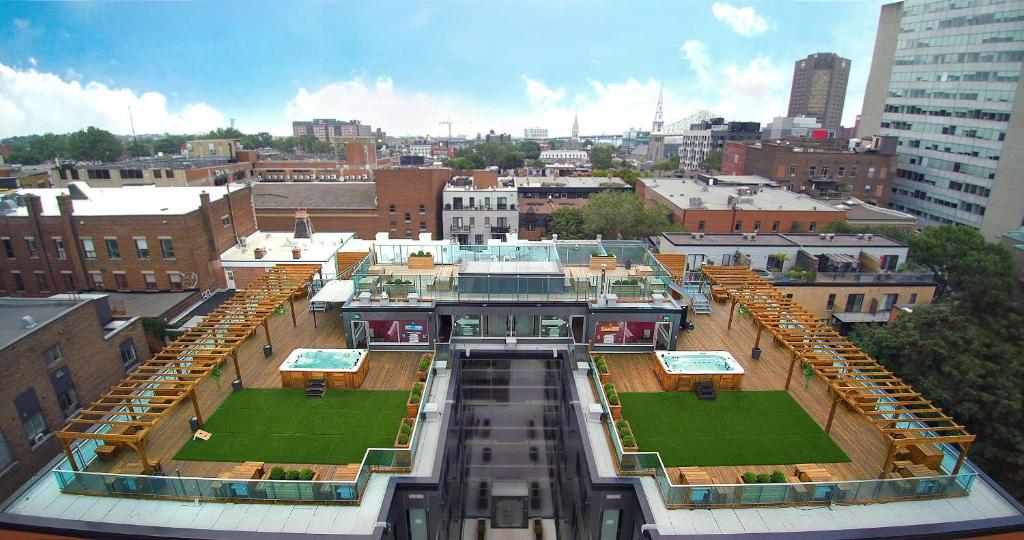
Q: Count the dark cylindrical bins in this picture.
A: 4